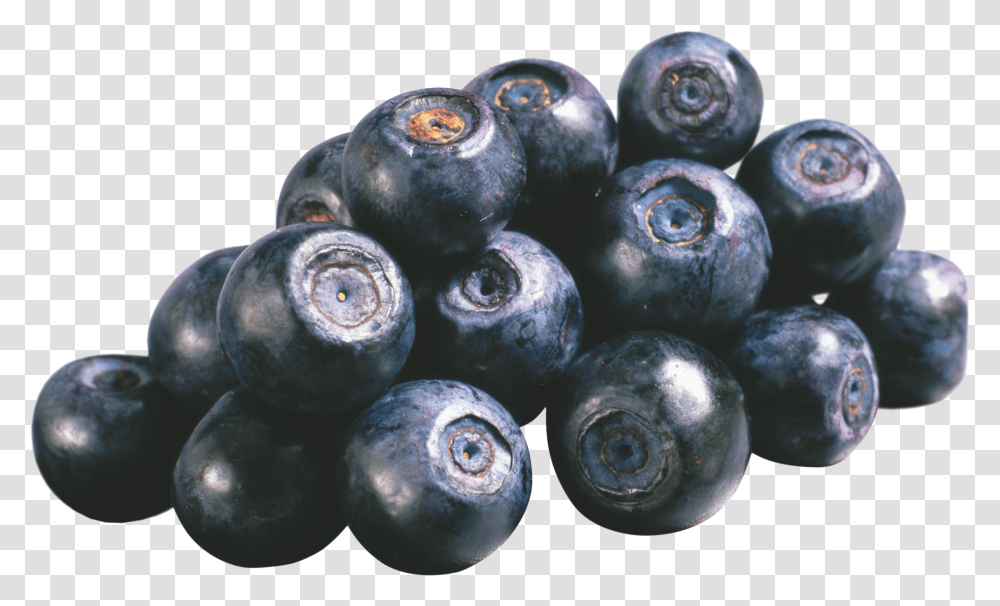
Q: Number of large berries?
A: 15